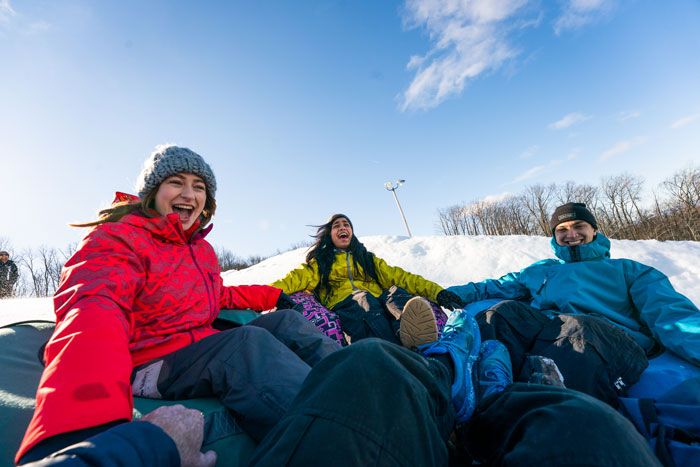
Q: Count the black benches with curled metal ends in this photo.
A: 0